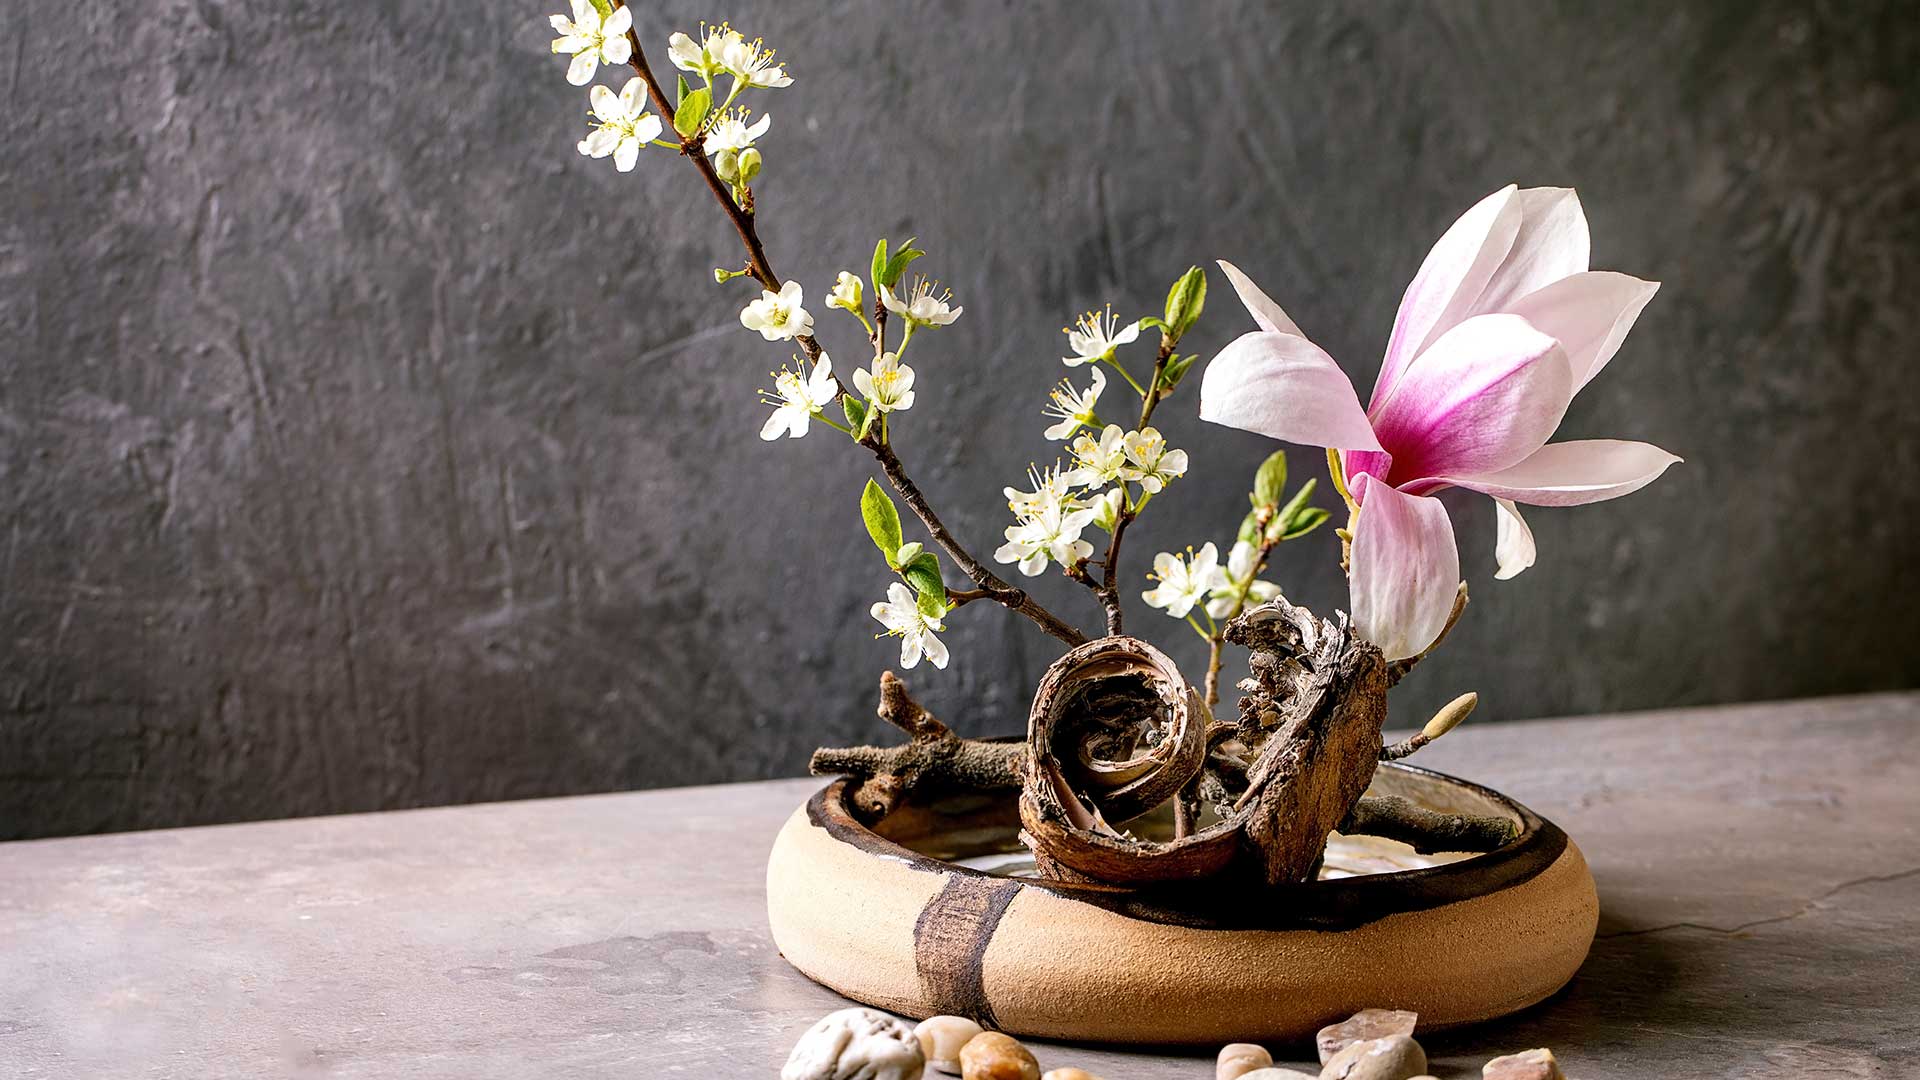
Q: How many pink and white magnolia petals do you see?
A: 9